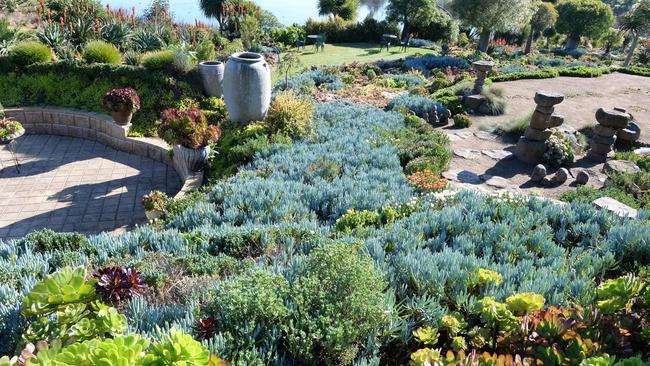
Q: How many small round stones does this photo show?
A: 3